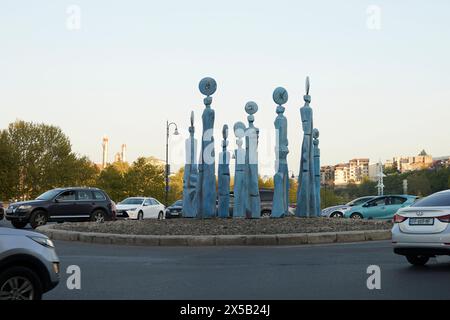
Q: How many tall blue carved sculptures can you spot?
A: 8